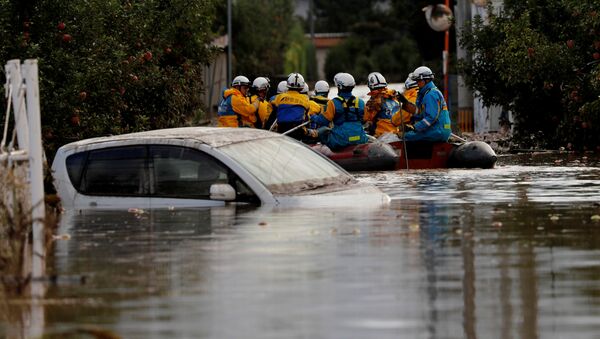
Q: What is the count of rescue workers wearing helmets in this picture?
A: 10